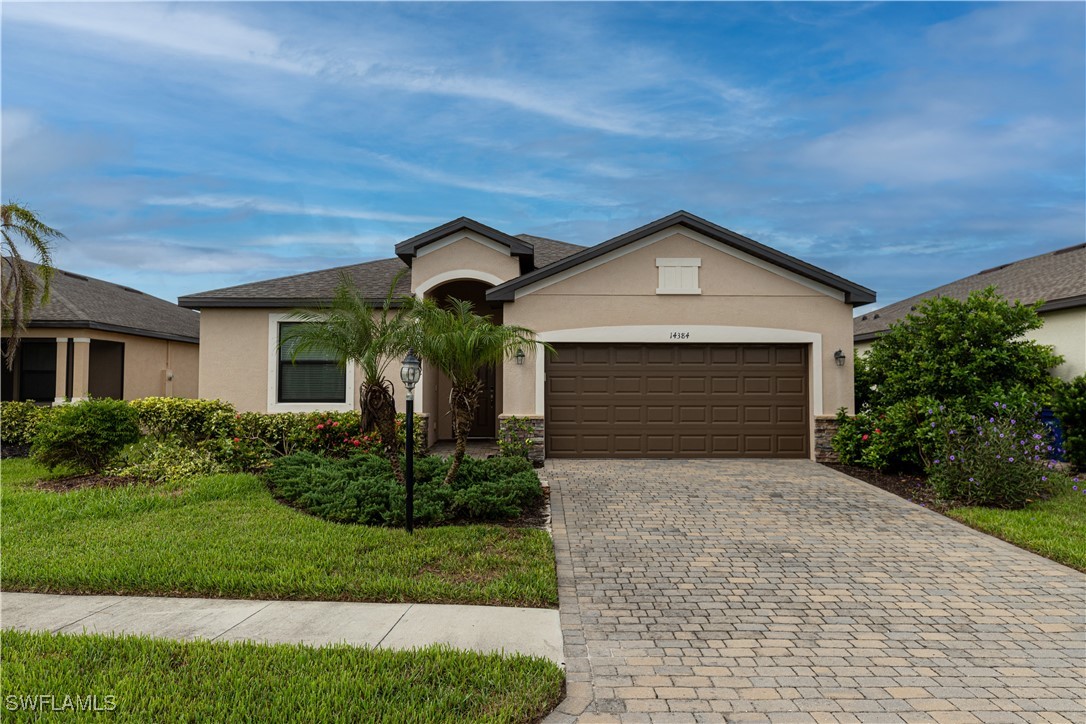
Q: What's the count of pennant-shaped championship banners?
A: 0